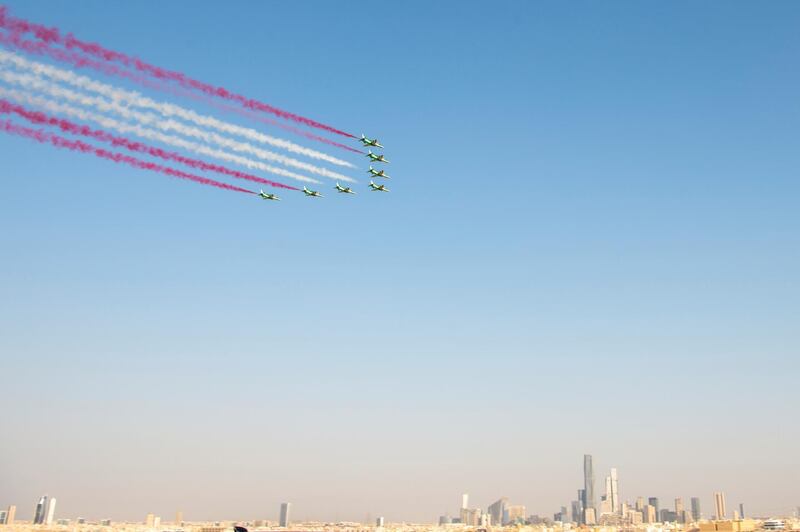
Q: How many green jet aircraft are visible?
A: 7